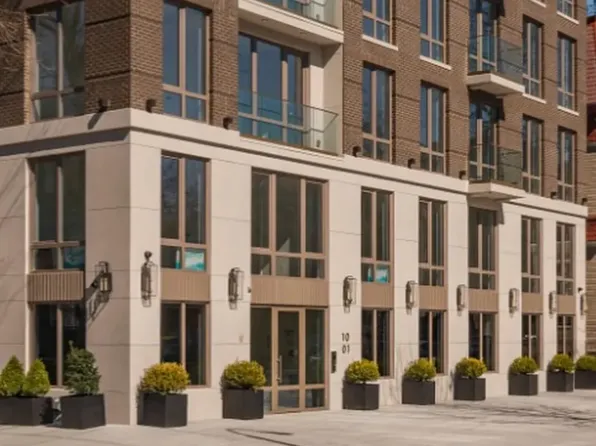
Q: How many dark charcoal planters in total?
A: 10